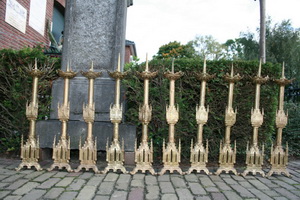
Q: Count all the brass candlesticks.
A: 10